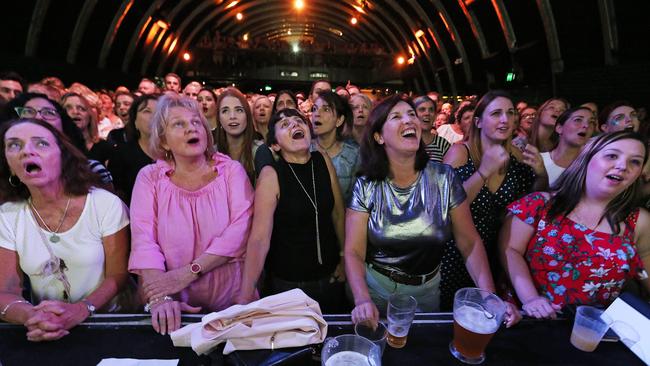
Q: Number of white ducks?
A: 0